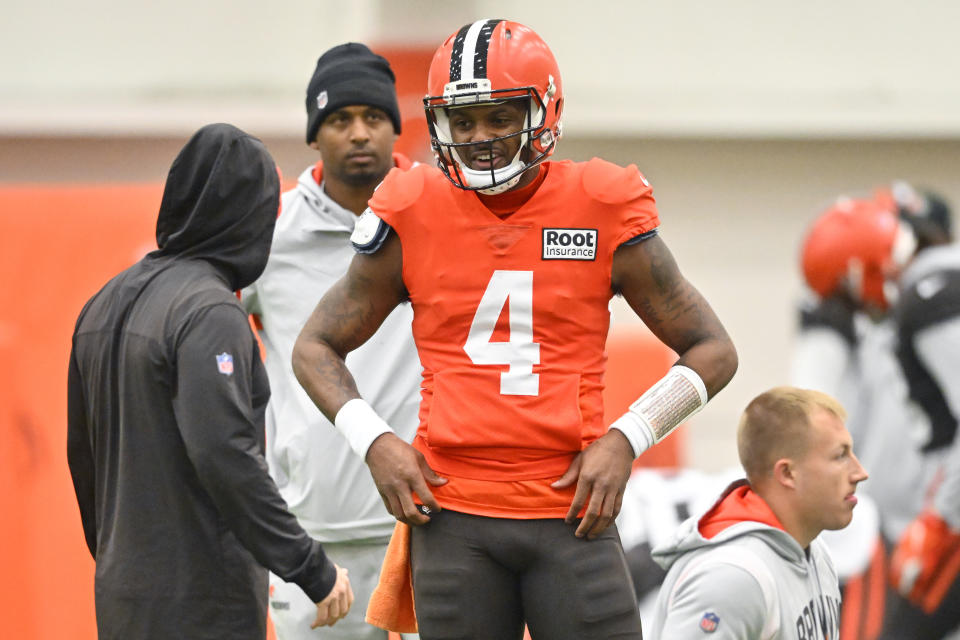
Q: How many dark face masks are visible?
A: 1